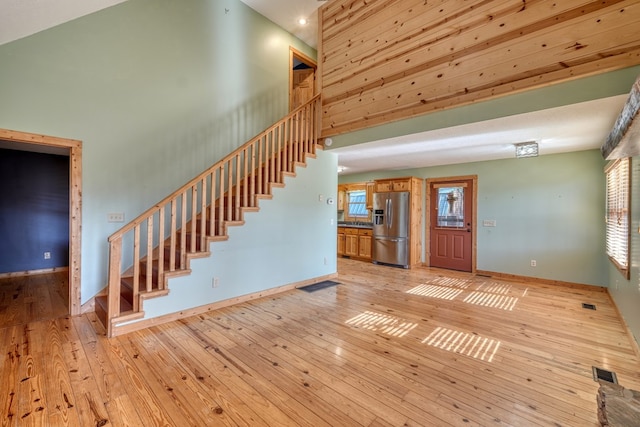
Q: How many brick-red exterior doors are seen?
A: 1